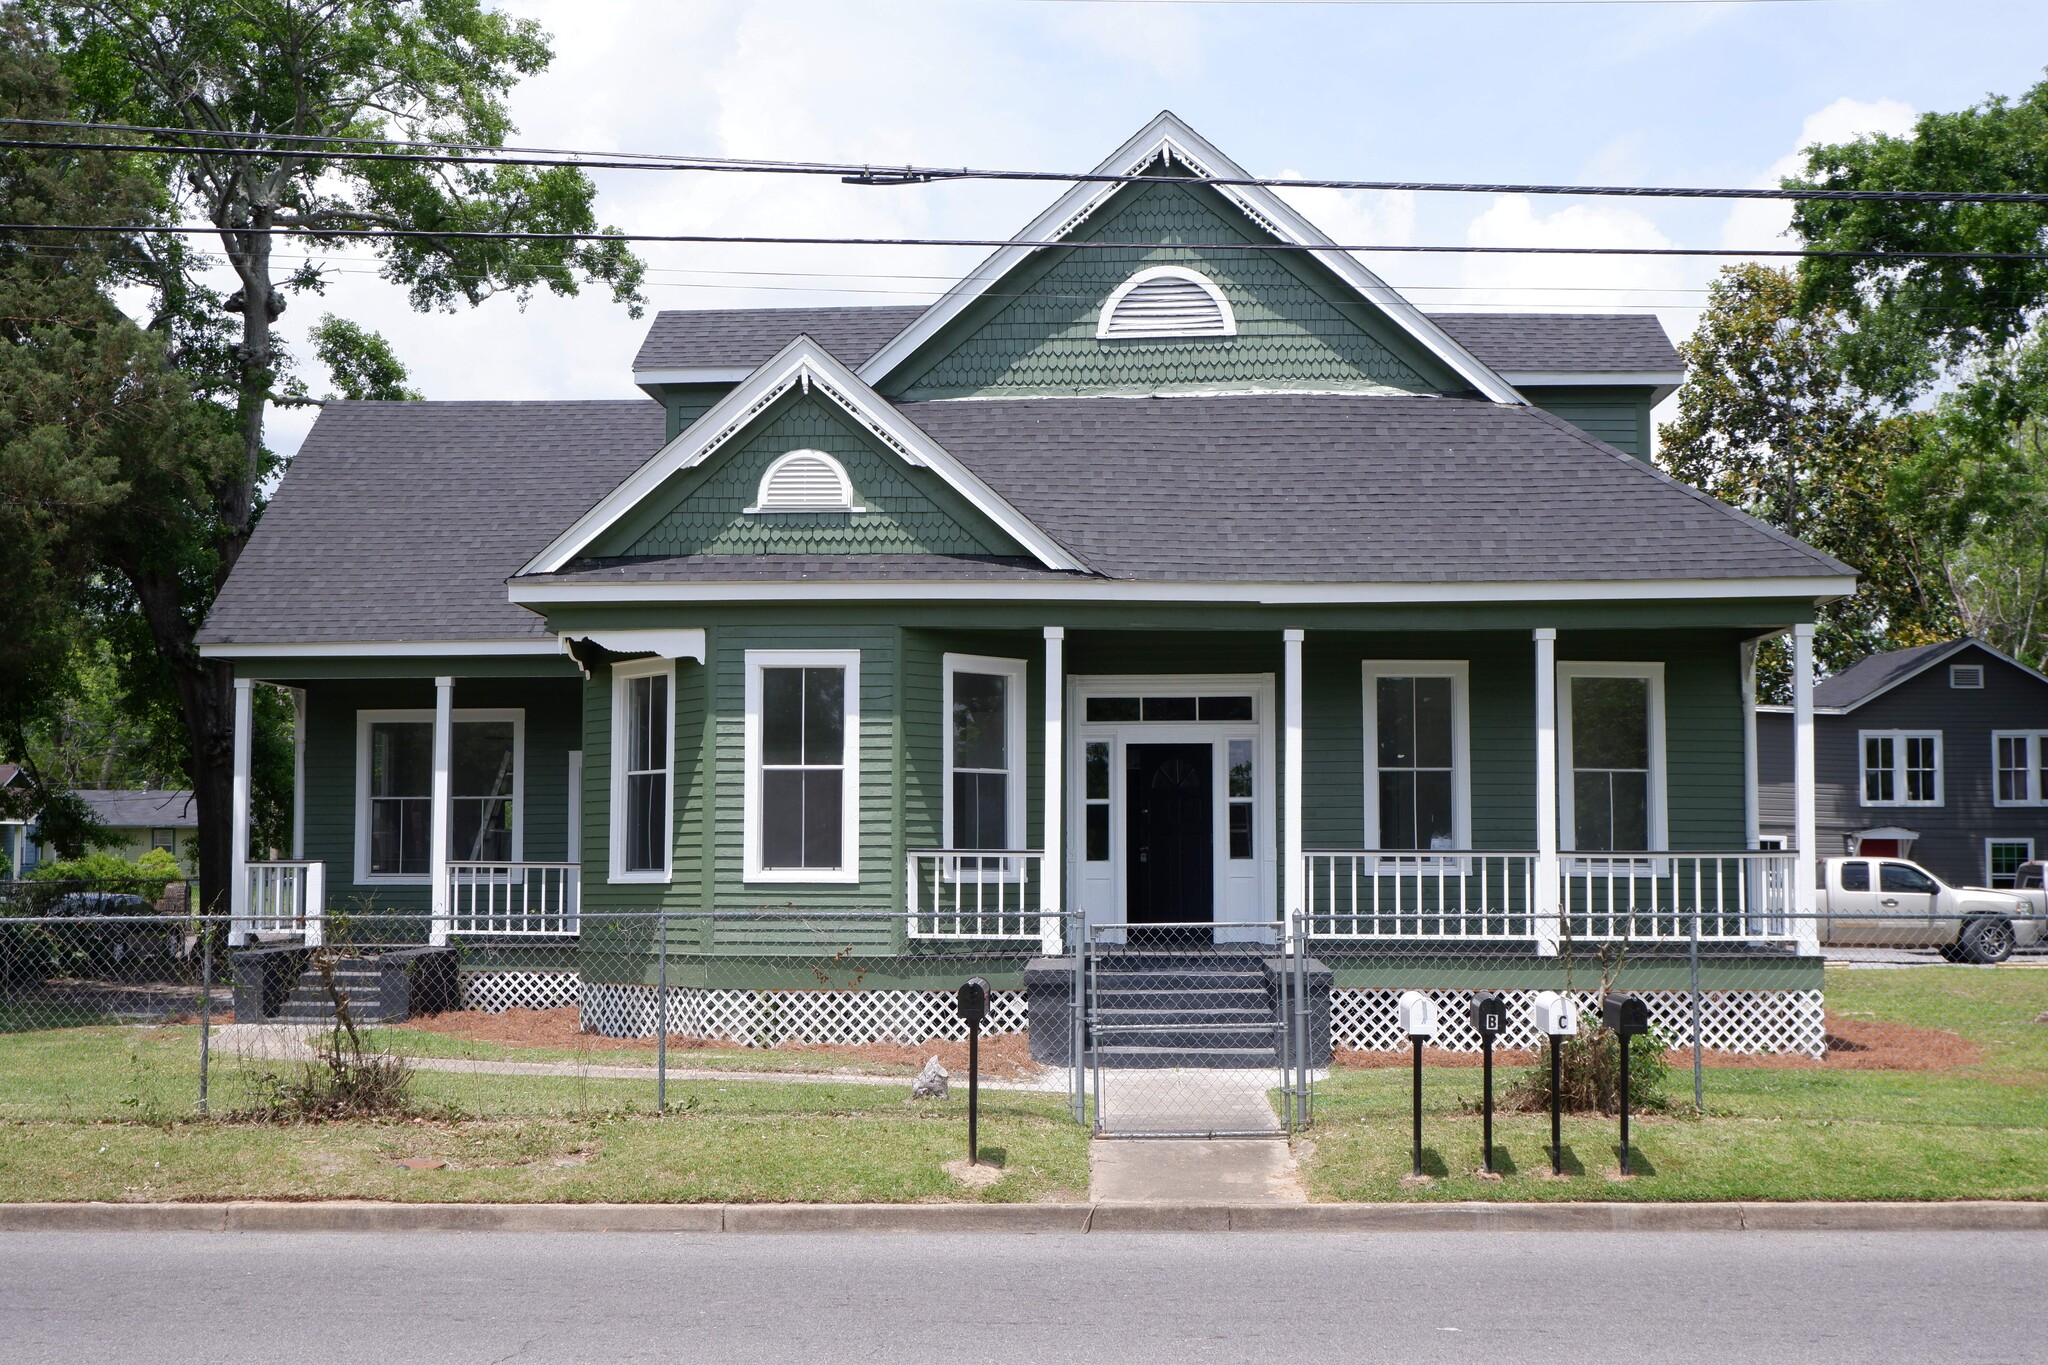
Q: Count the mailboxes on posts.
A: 5